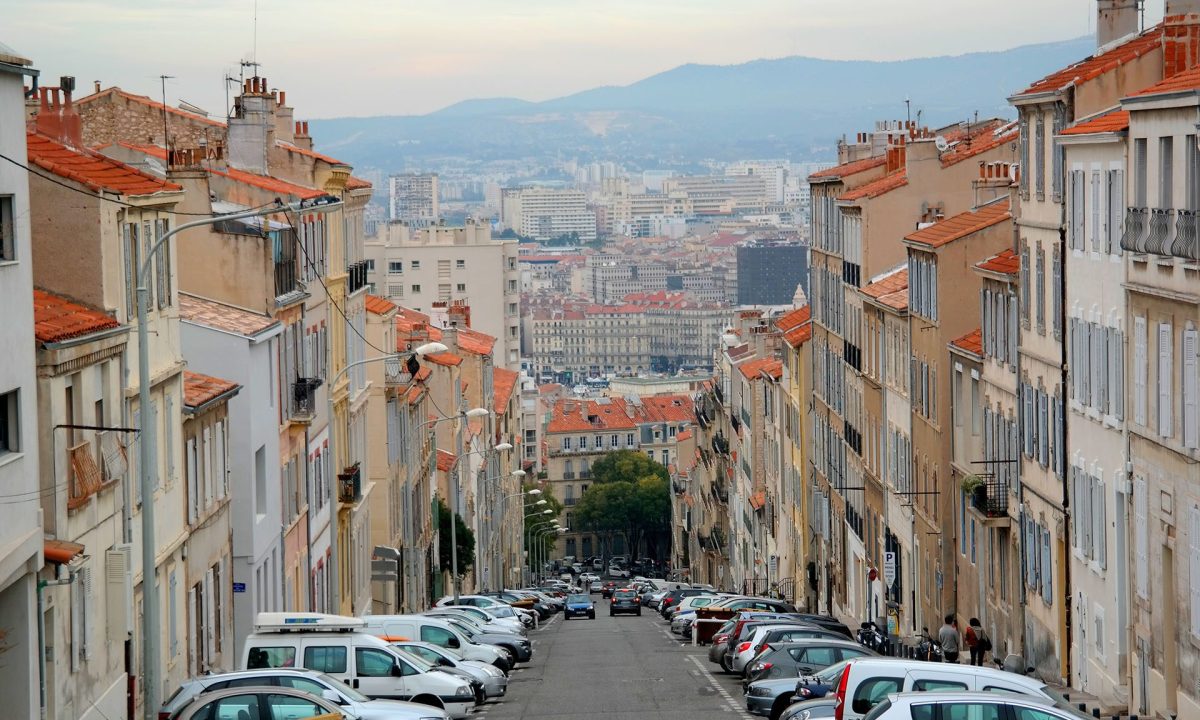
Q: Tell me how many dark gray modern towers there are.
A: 1